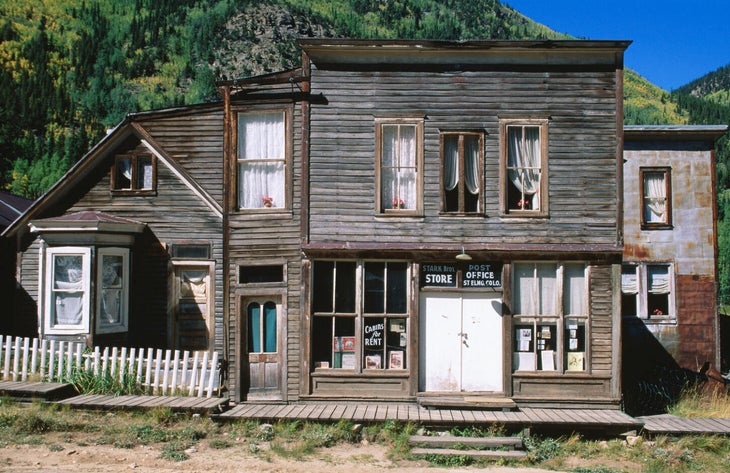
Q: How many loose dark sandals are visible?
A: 0